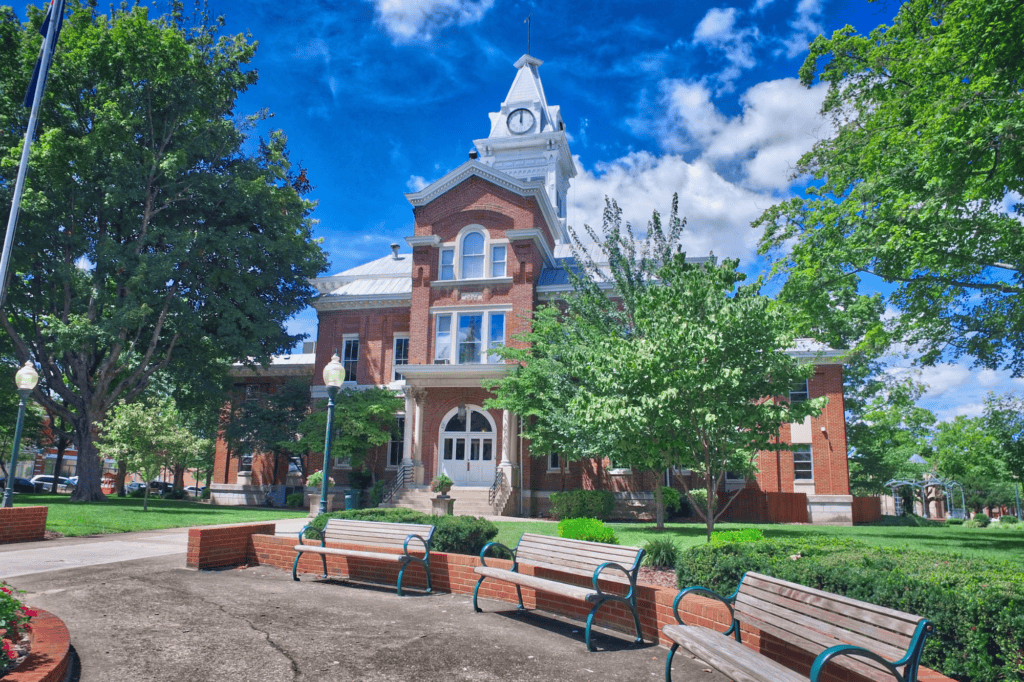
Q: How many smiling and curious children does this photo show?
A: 0